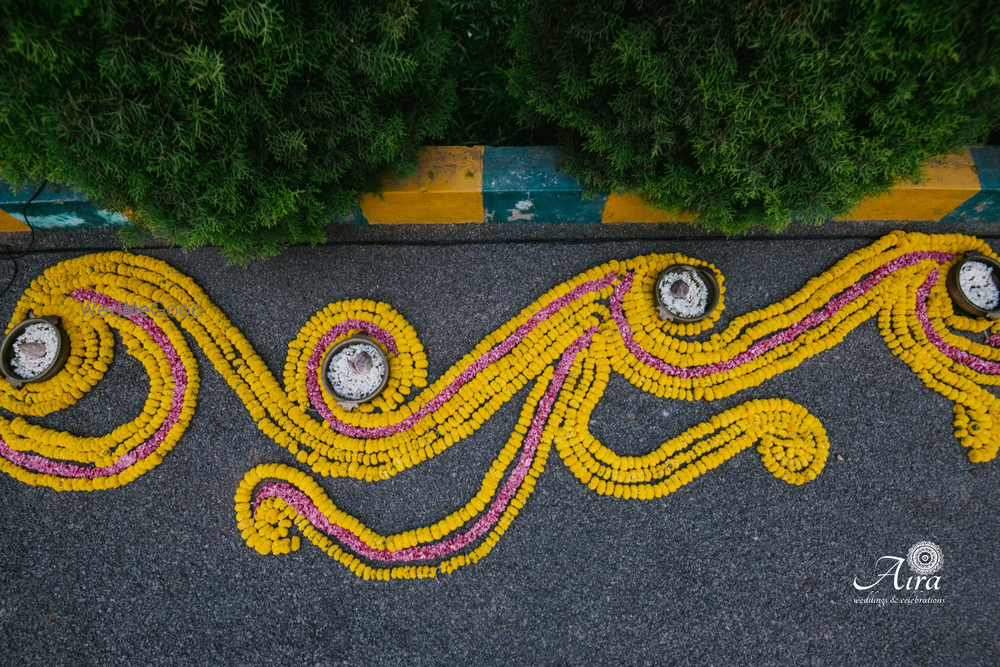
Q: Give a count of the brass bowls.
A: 4